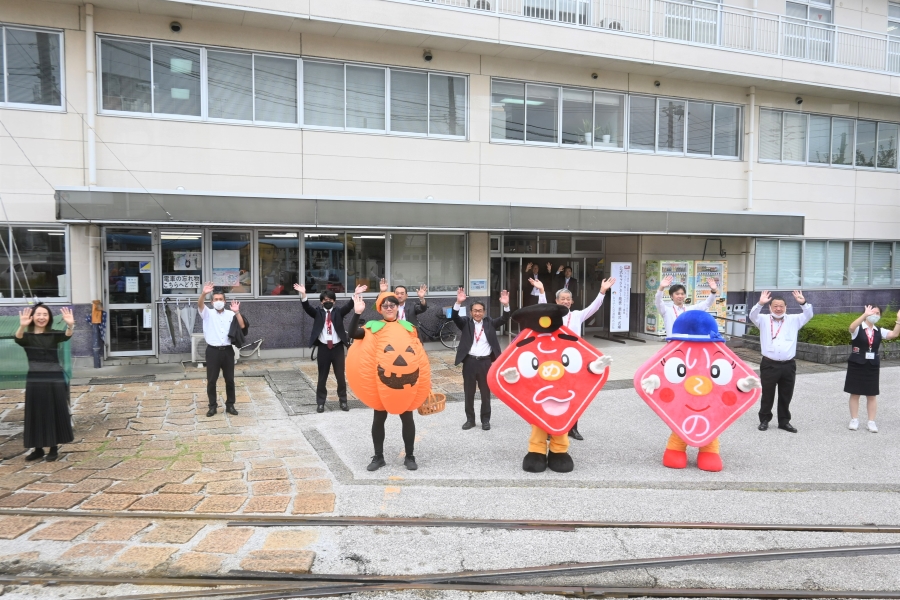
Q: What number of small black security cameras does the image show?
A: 5